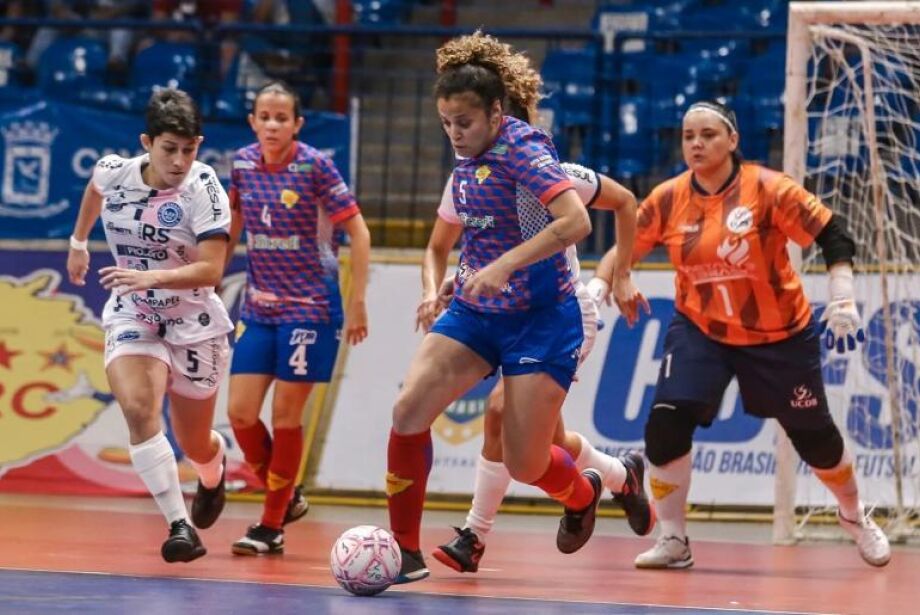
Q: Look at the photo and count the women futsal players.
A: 5